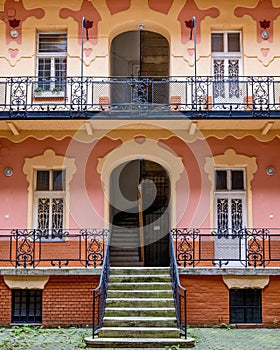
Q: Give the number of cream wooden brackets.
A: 4